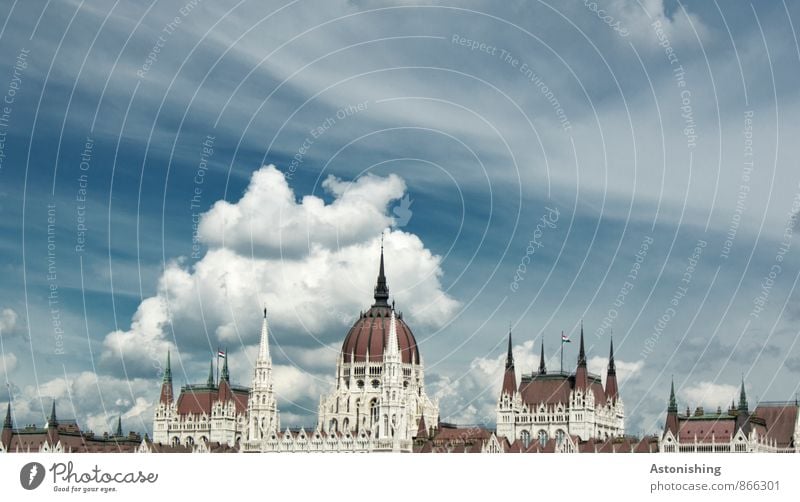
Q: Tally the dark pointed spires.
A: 13